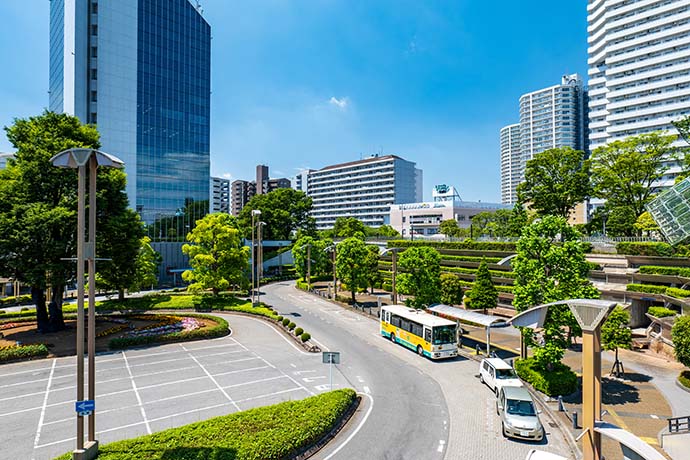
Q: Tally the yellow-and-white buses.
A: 1